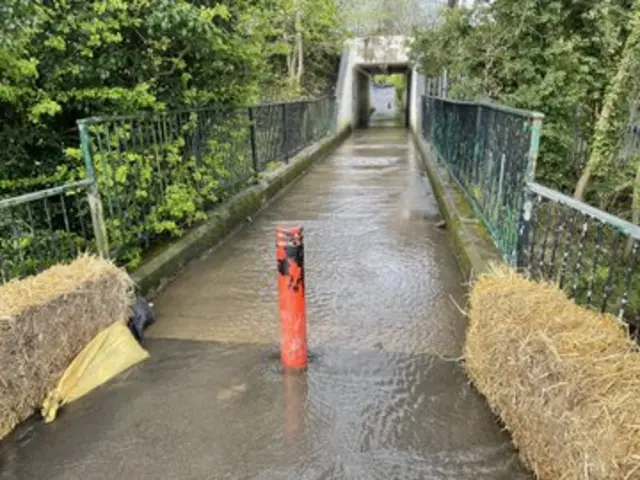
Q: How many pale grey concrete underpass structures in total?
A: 1